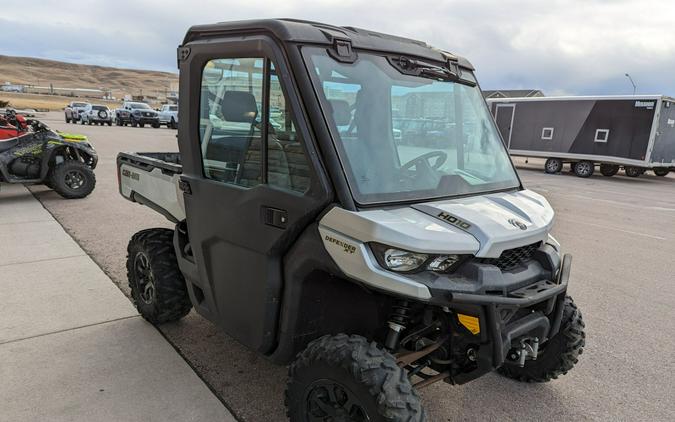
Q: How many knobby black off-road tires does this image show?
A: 4